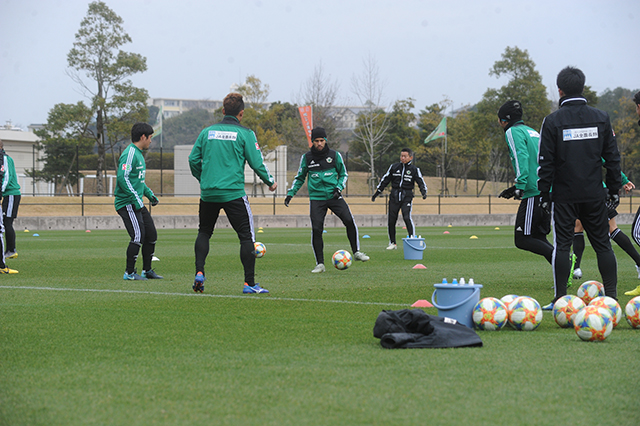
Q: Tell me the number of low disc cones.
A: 15